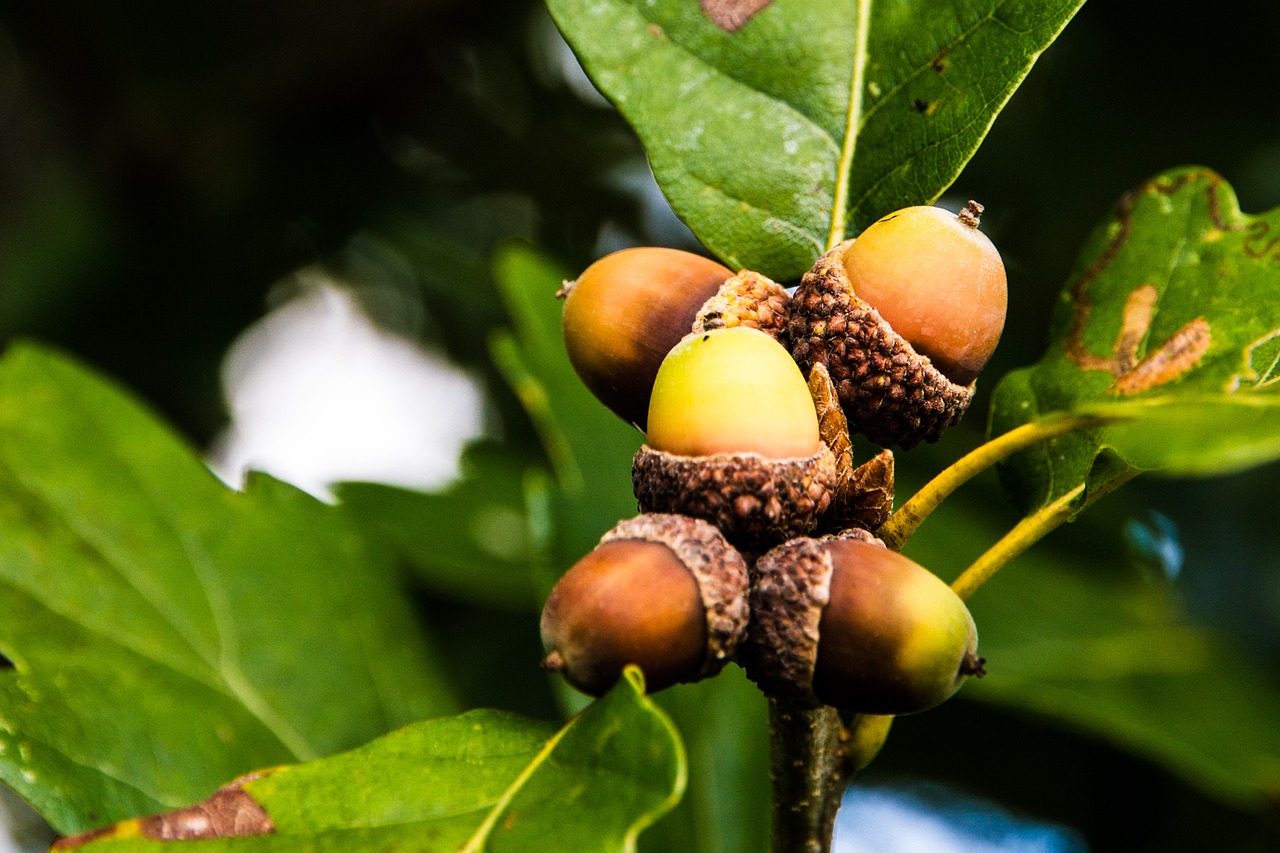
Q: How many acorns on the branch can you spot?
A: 5